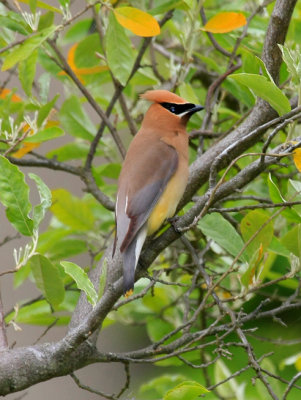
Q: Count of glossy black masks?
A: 1